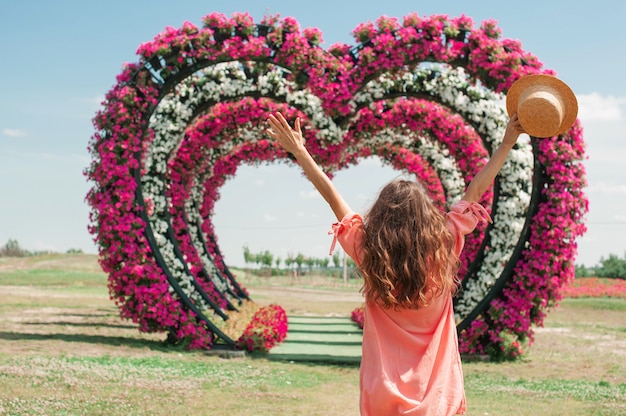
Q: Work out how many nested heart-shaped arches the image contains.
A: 5